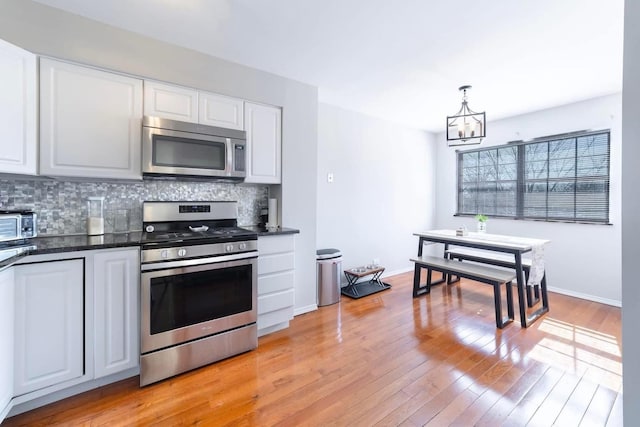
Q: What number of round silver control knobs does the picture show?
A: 4